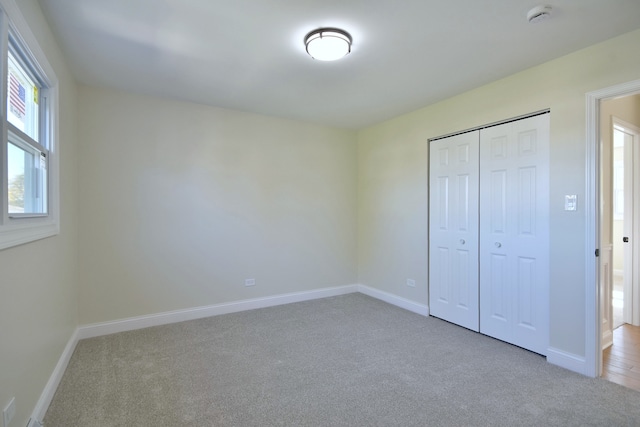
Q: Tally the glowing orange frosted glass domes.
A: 0